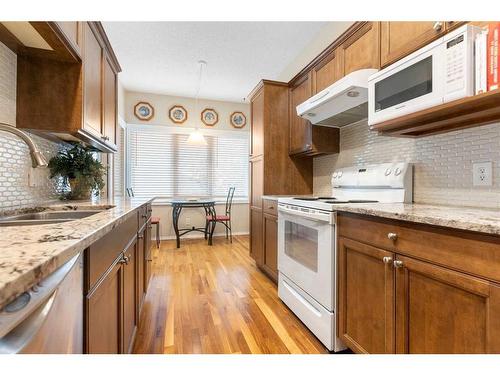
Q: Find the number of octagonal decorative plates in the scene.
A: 4